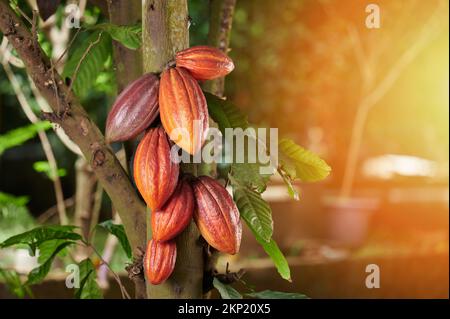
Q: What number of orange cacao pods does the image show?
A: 6